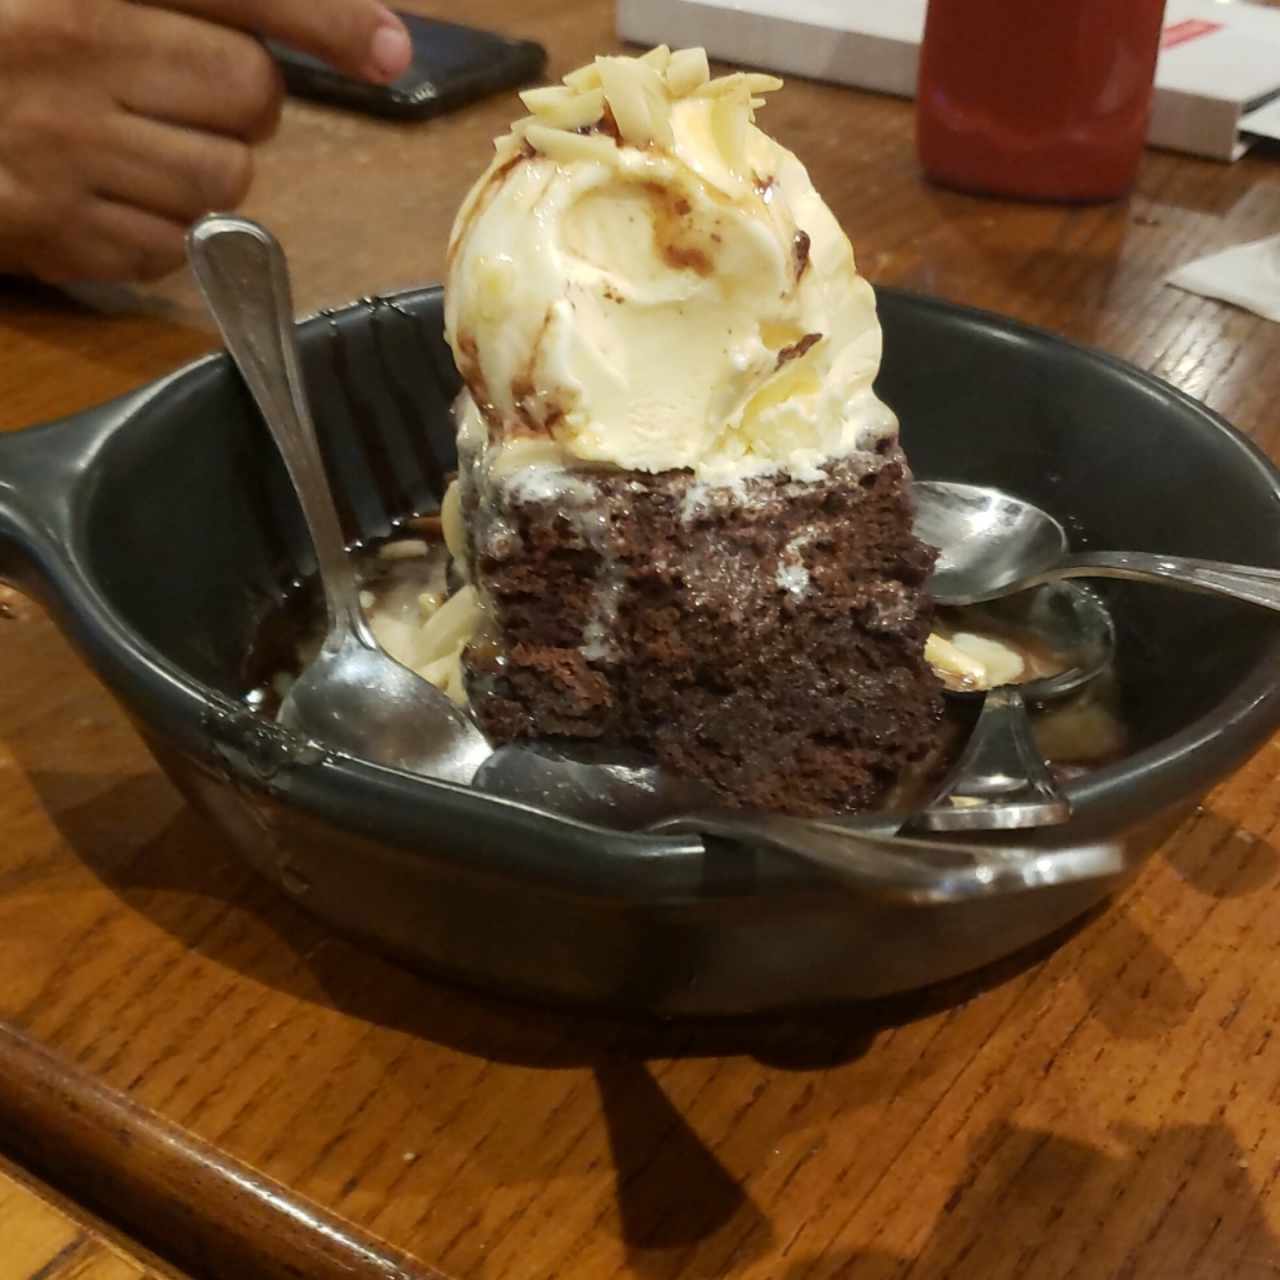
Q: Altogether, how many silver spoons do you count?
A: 4